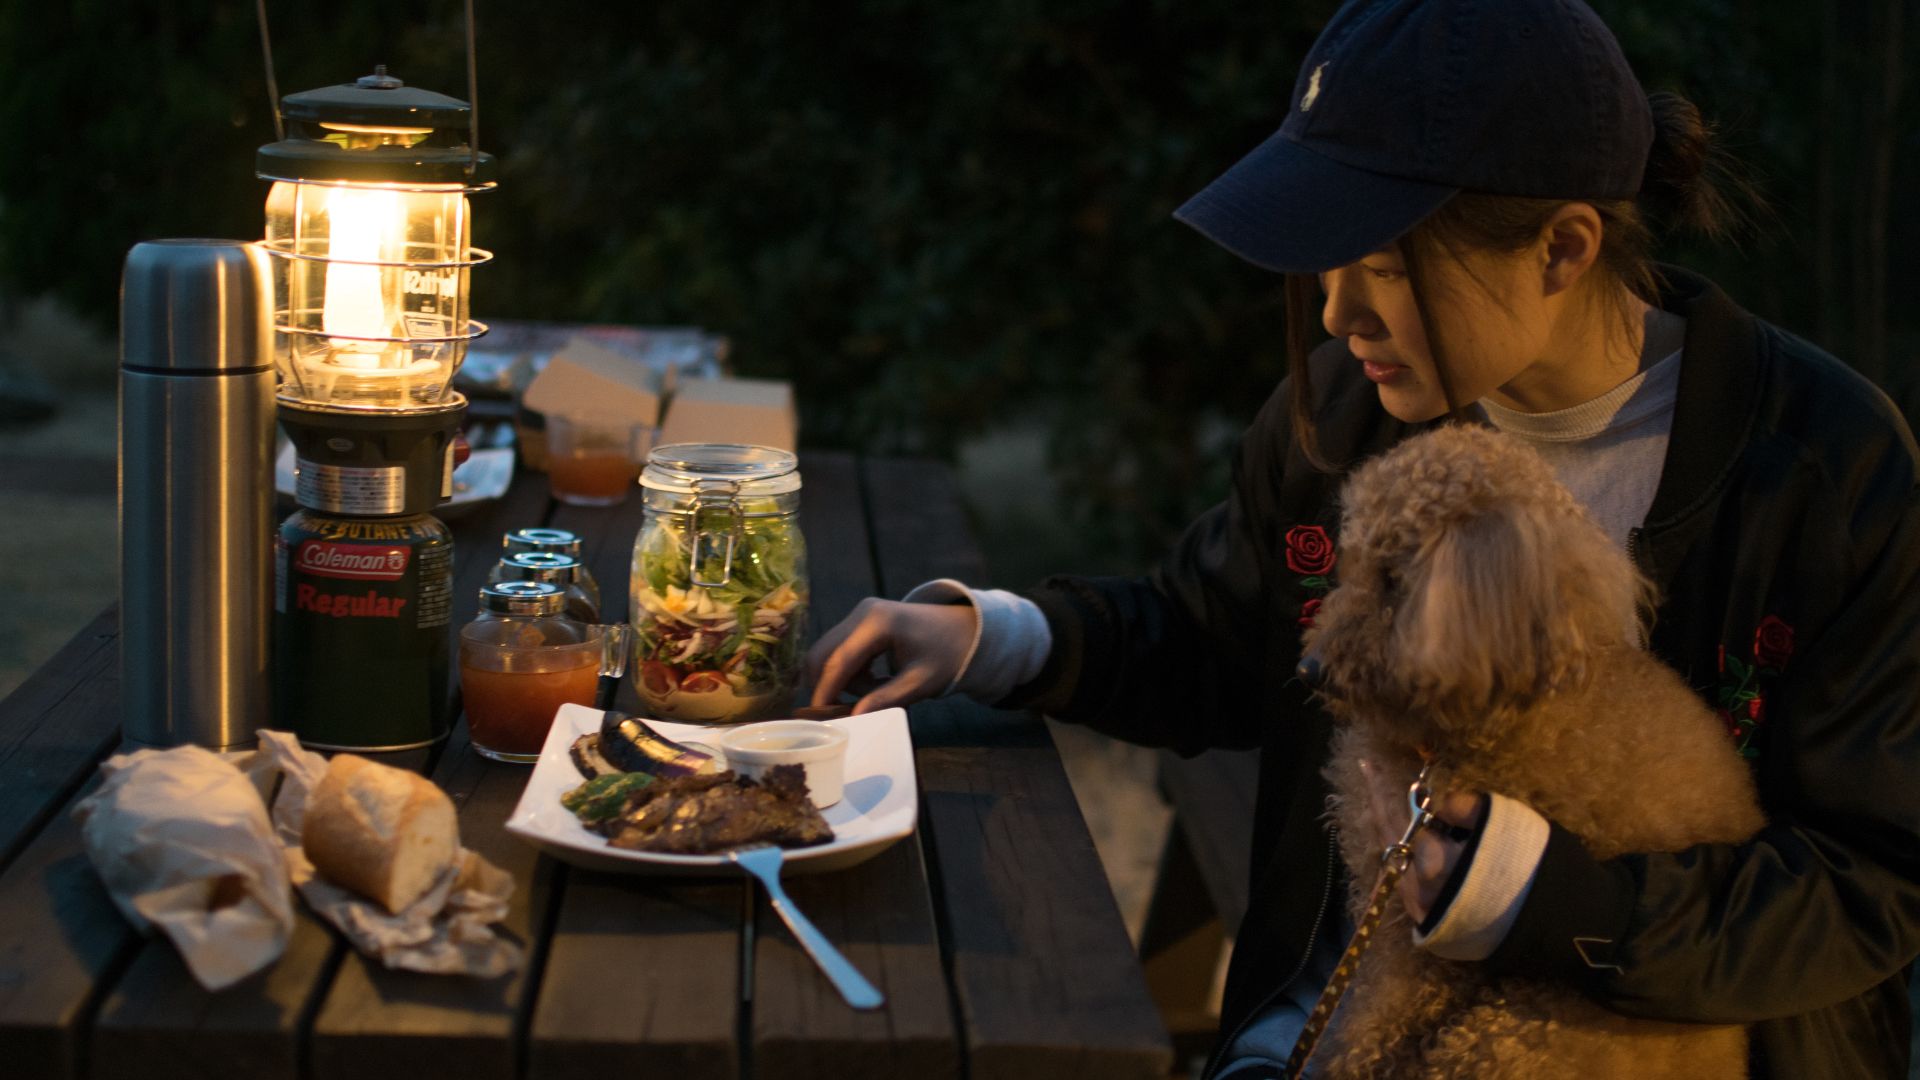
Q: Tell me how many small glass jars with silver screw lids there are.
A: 3